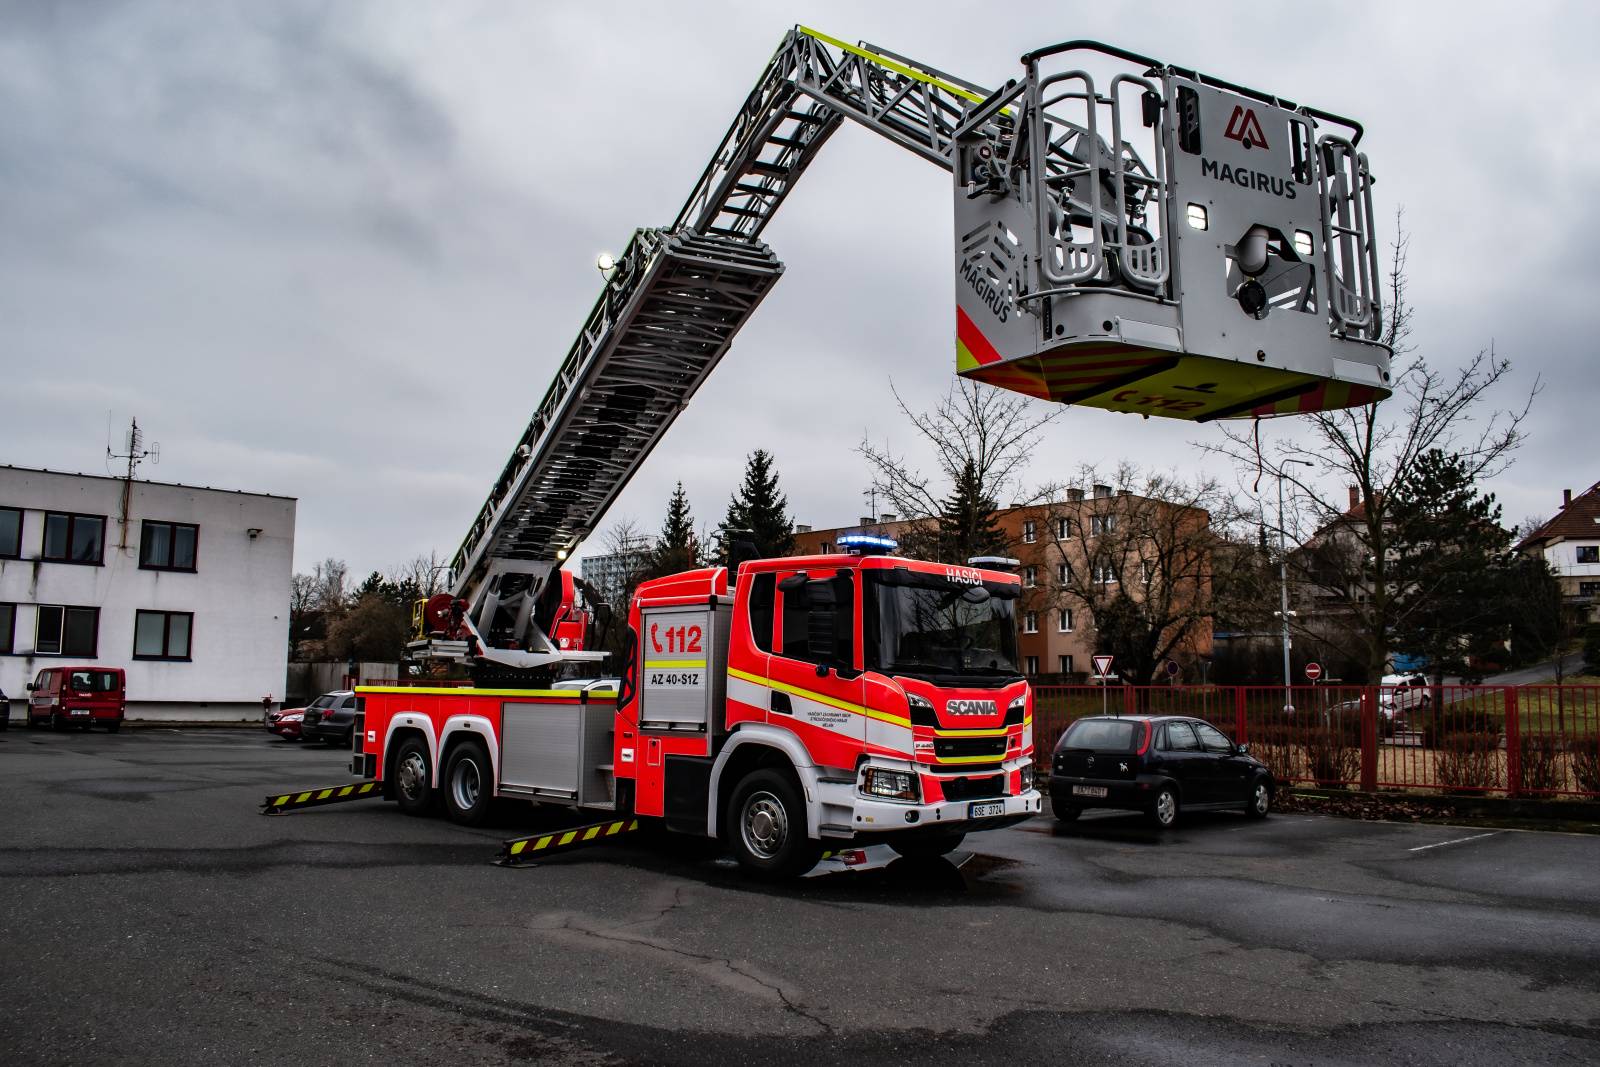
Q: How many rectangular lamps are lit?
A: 2